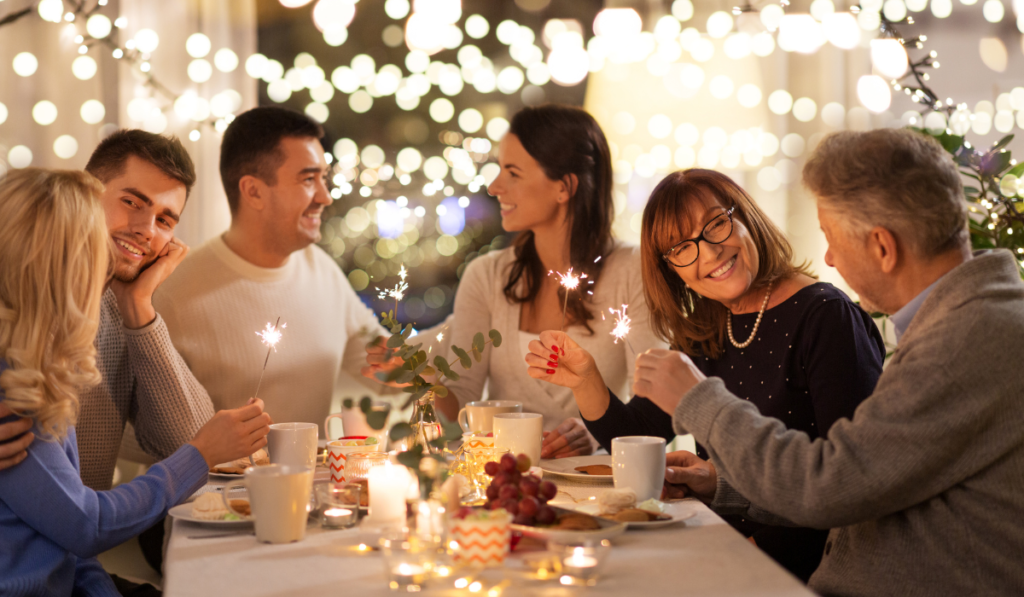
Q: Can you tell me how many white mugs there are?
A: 6